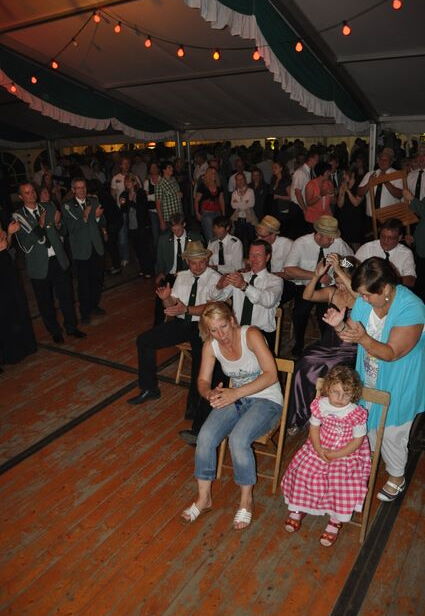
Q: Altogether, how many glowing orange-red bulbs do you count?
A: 12